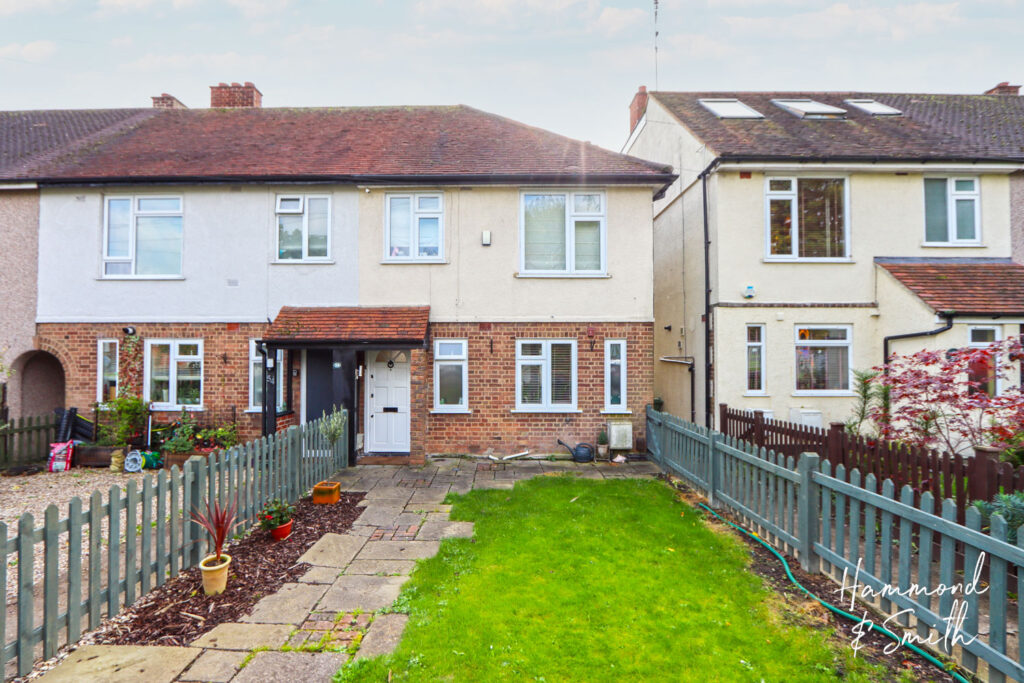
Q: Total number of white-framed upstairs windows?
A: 6